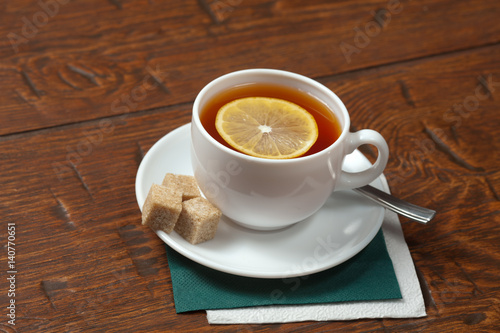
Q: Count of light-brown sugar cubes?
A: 3